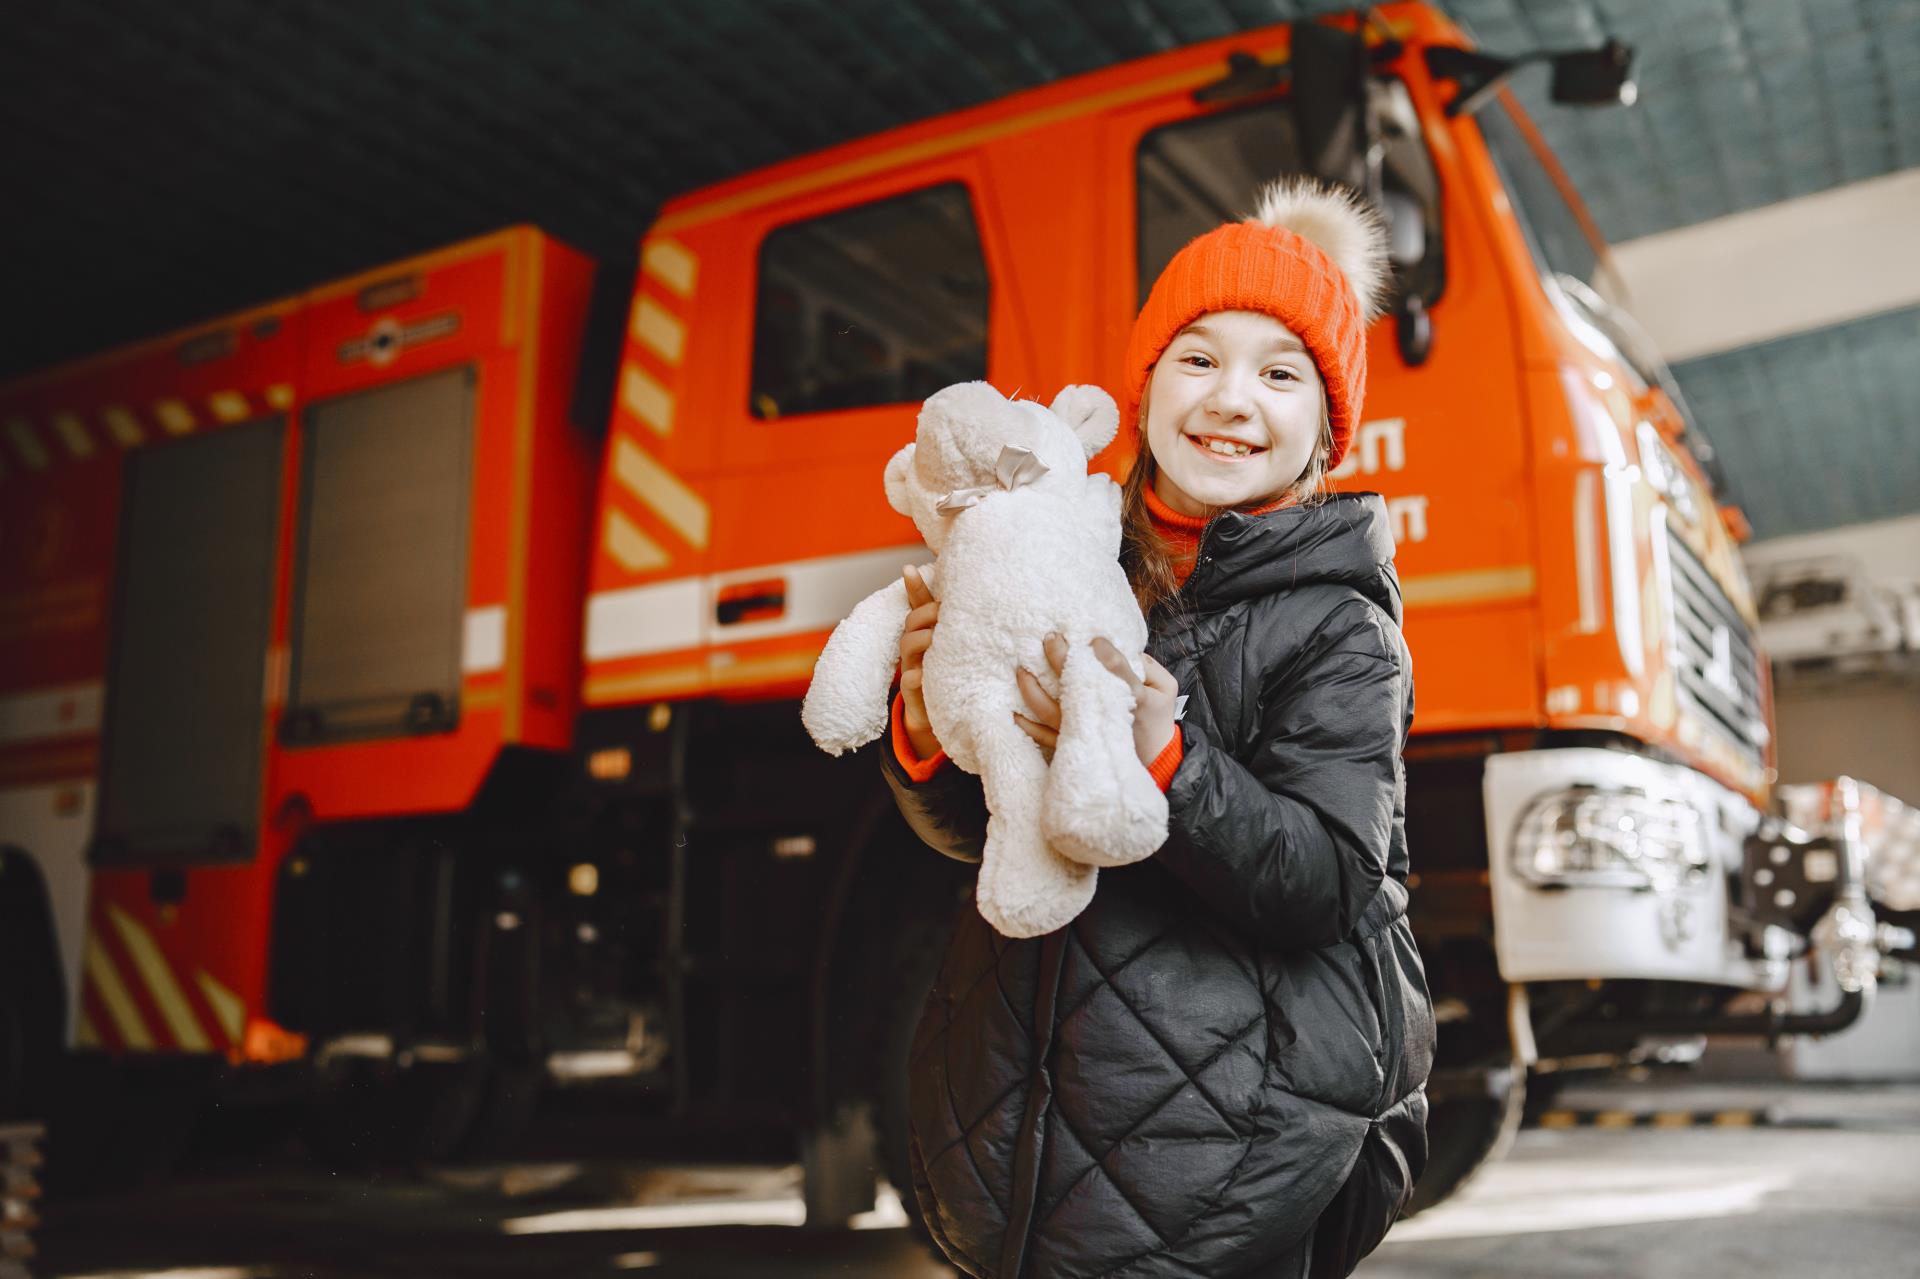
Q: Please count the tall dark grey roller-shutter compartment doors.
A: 2